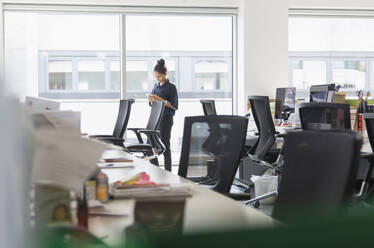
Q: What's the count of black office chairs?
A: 8